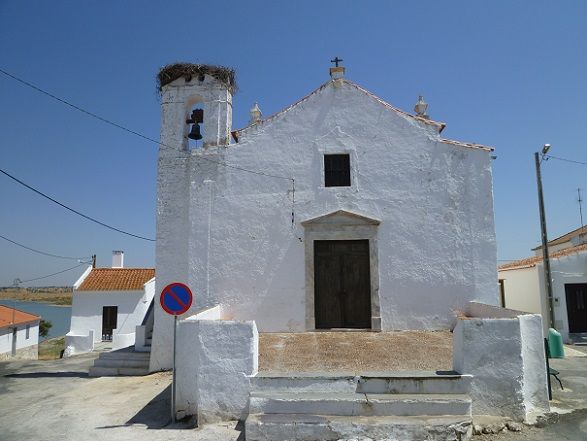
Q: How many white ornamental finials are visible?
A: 2